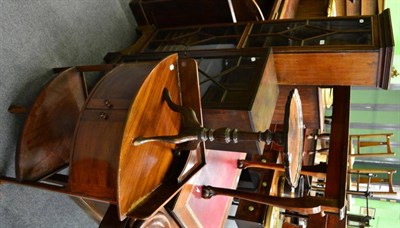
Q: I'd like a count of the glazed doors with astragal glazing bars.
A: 3